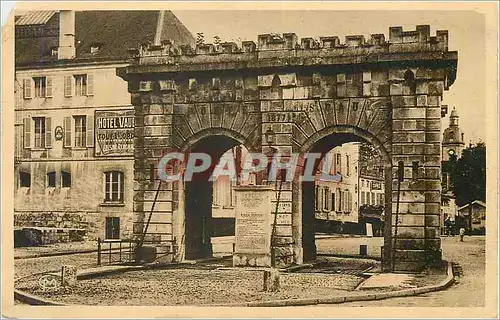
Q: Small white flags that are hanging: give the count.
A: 0